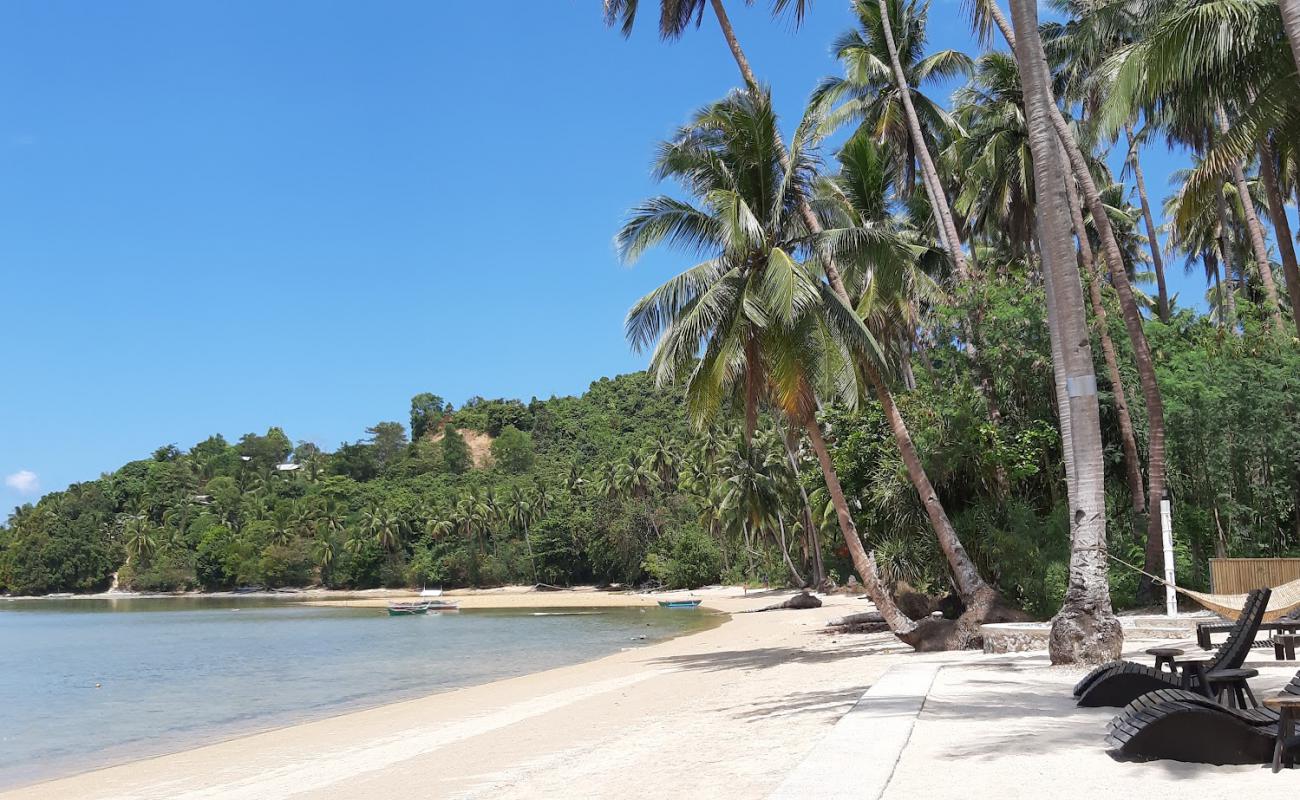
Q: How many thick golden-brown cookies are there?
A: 0